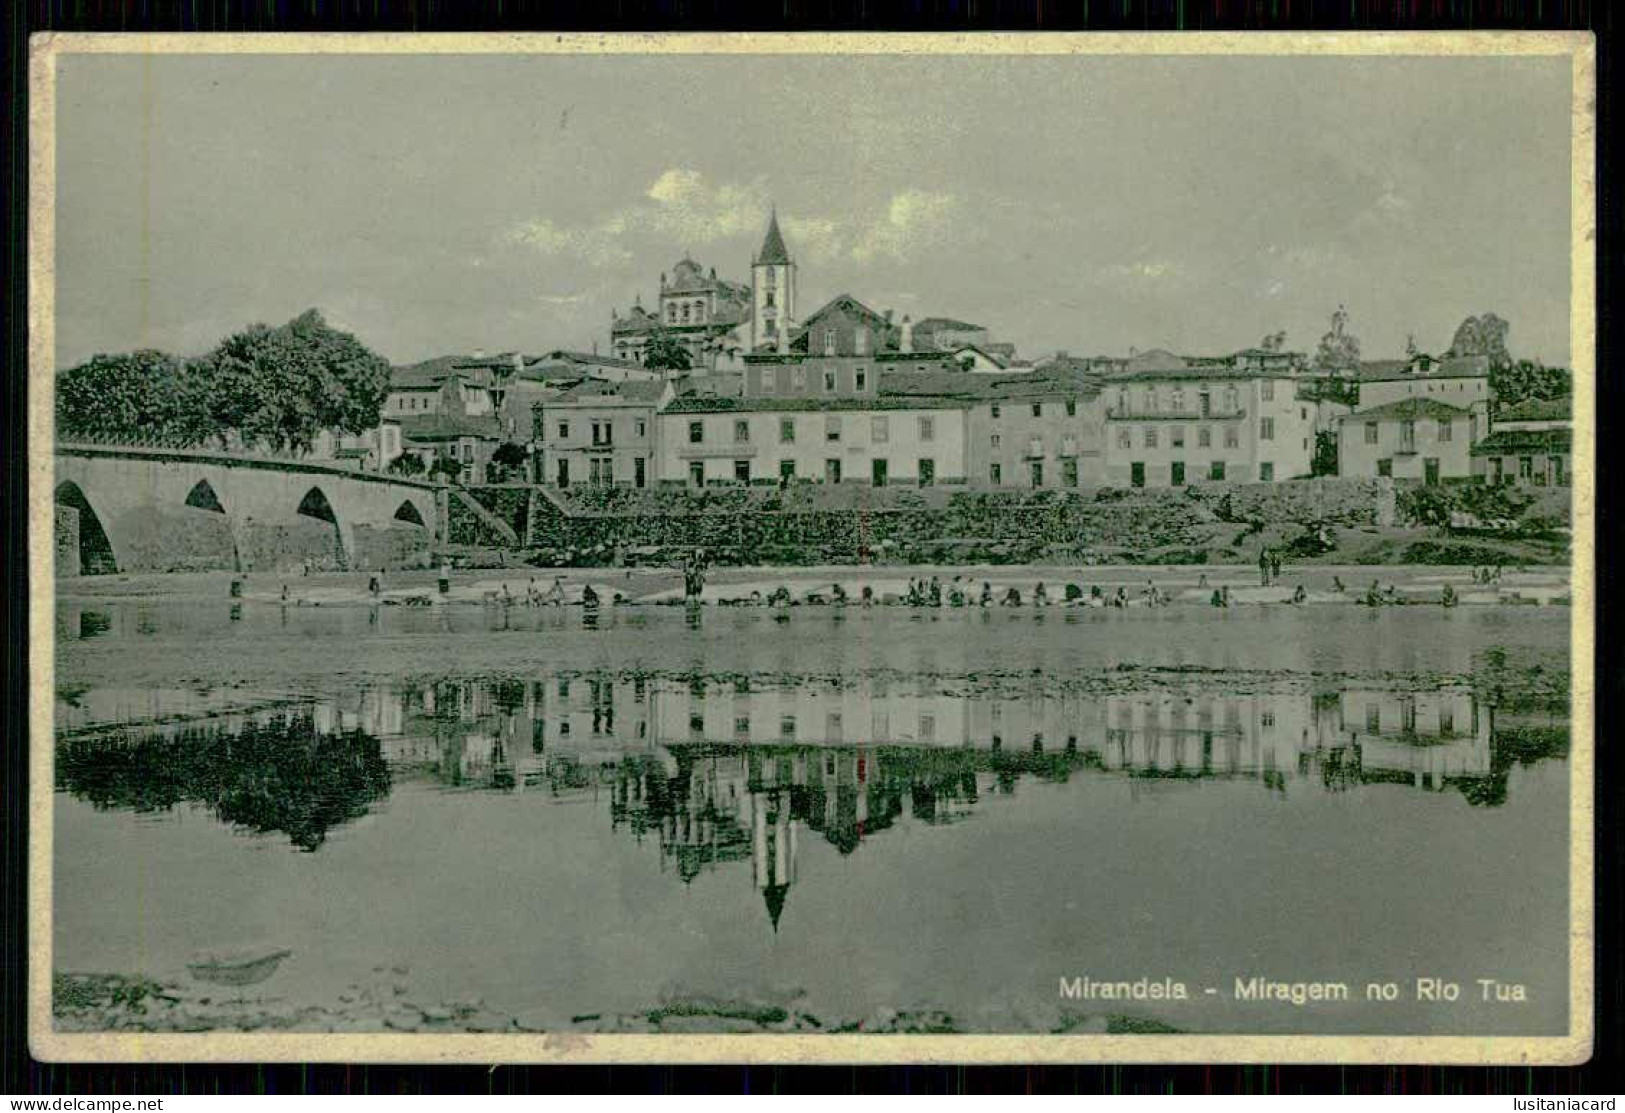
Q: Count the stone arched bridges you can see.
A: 1